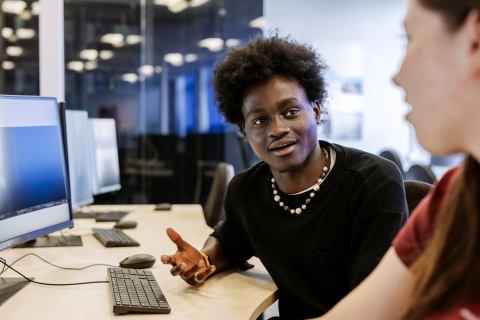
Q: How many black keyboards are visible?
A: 3